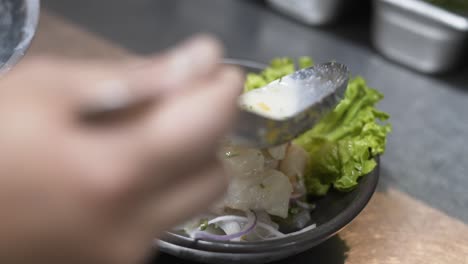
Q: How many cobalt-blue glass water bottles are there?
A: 0